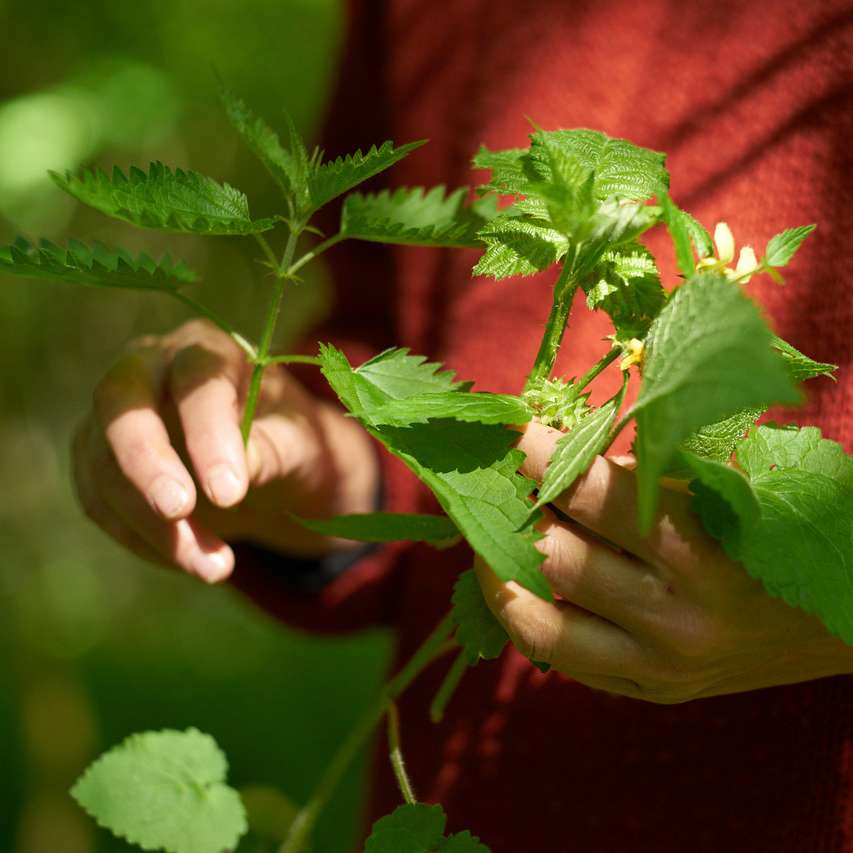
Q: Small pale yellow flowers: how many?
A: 3